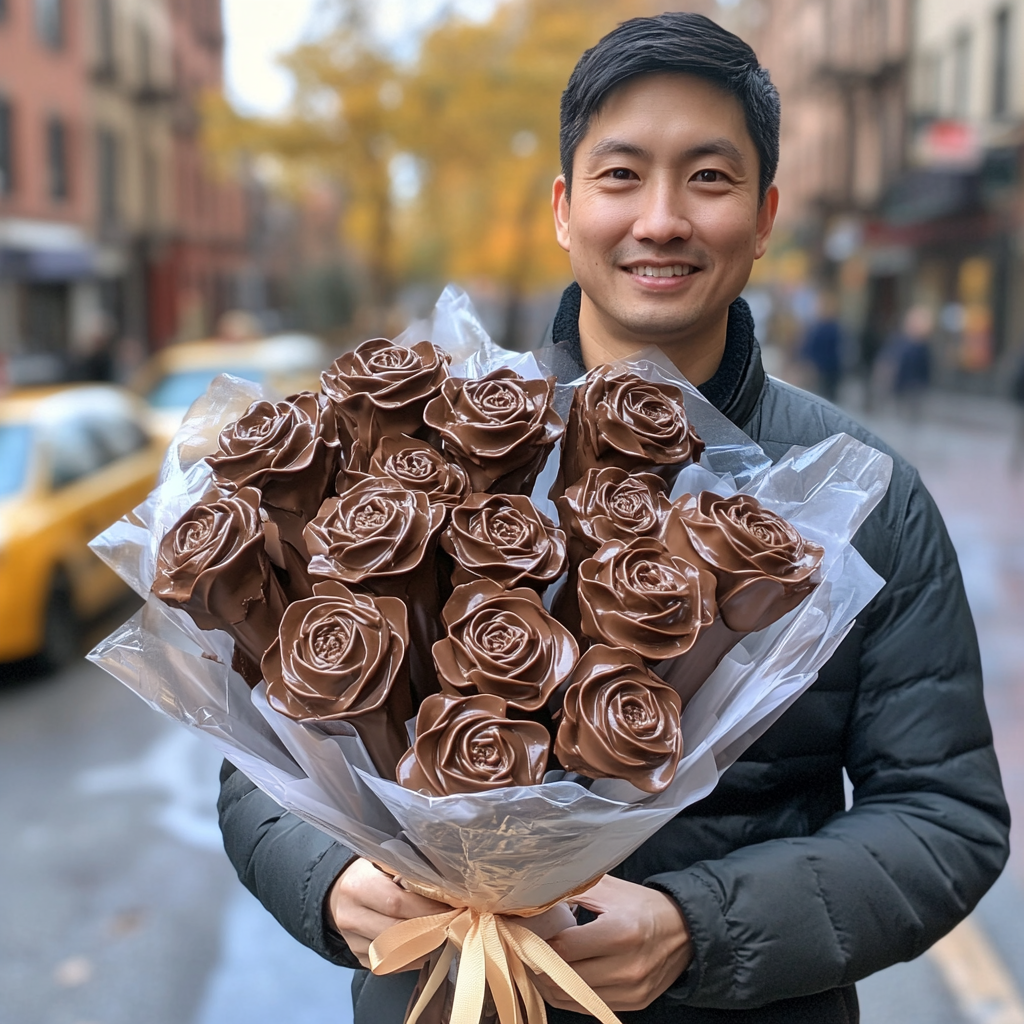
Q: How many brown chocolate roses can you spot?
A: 15